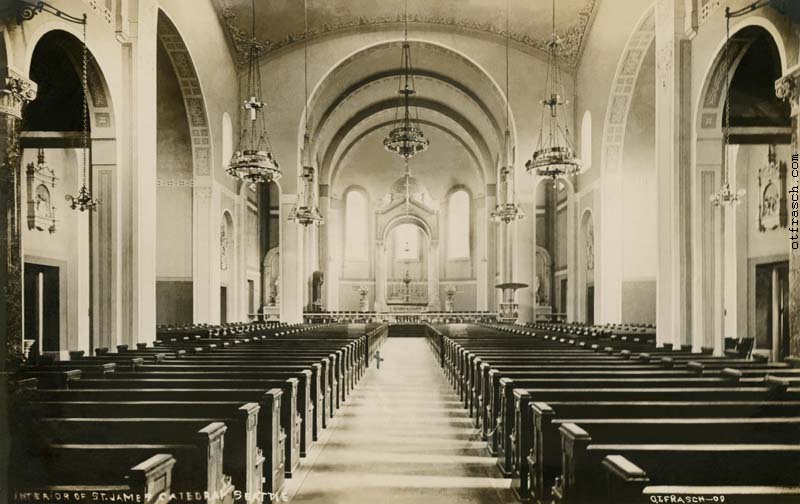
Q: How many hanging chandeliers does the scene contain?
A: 7